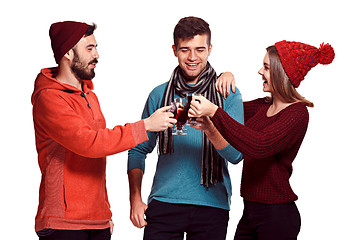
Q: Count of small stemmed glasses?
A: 3